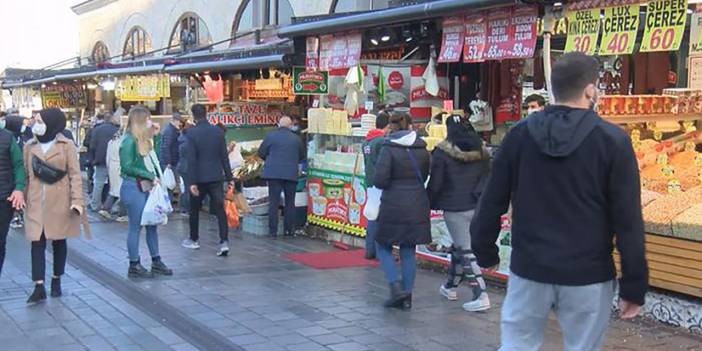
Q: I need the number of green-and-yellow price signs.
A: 3